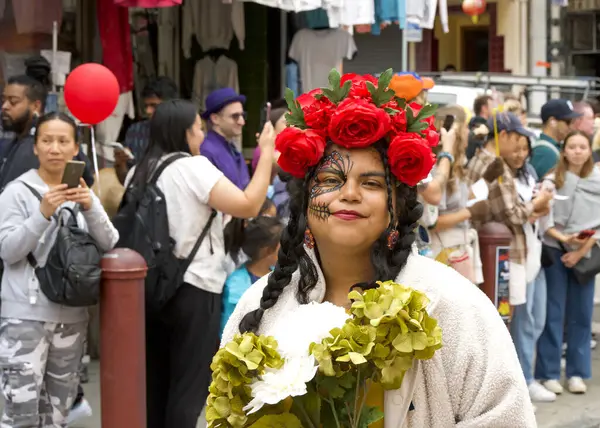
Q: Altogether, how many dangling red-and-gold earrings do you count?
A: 2